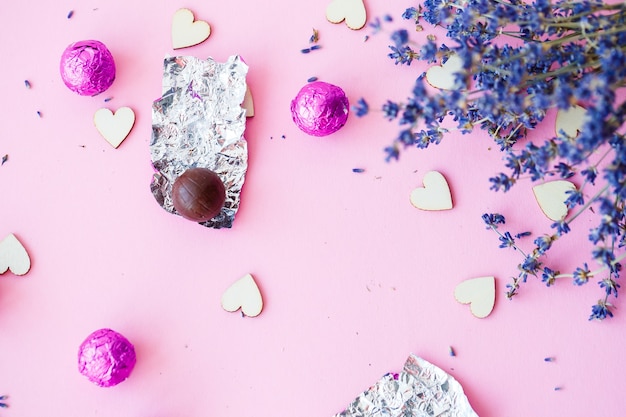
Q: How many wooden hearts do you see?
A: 11